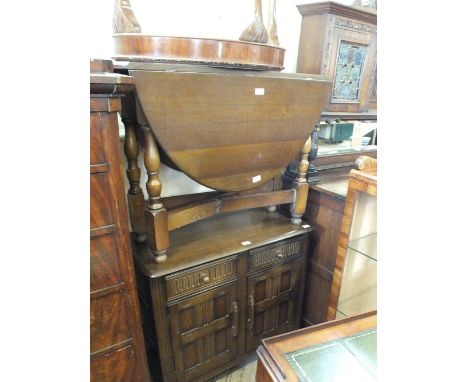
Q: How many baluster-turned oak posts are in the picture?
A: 3